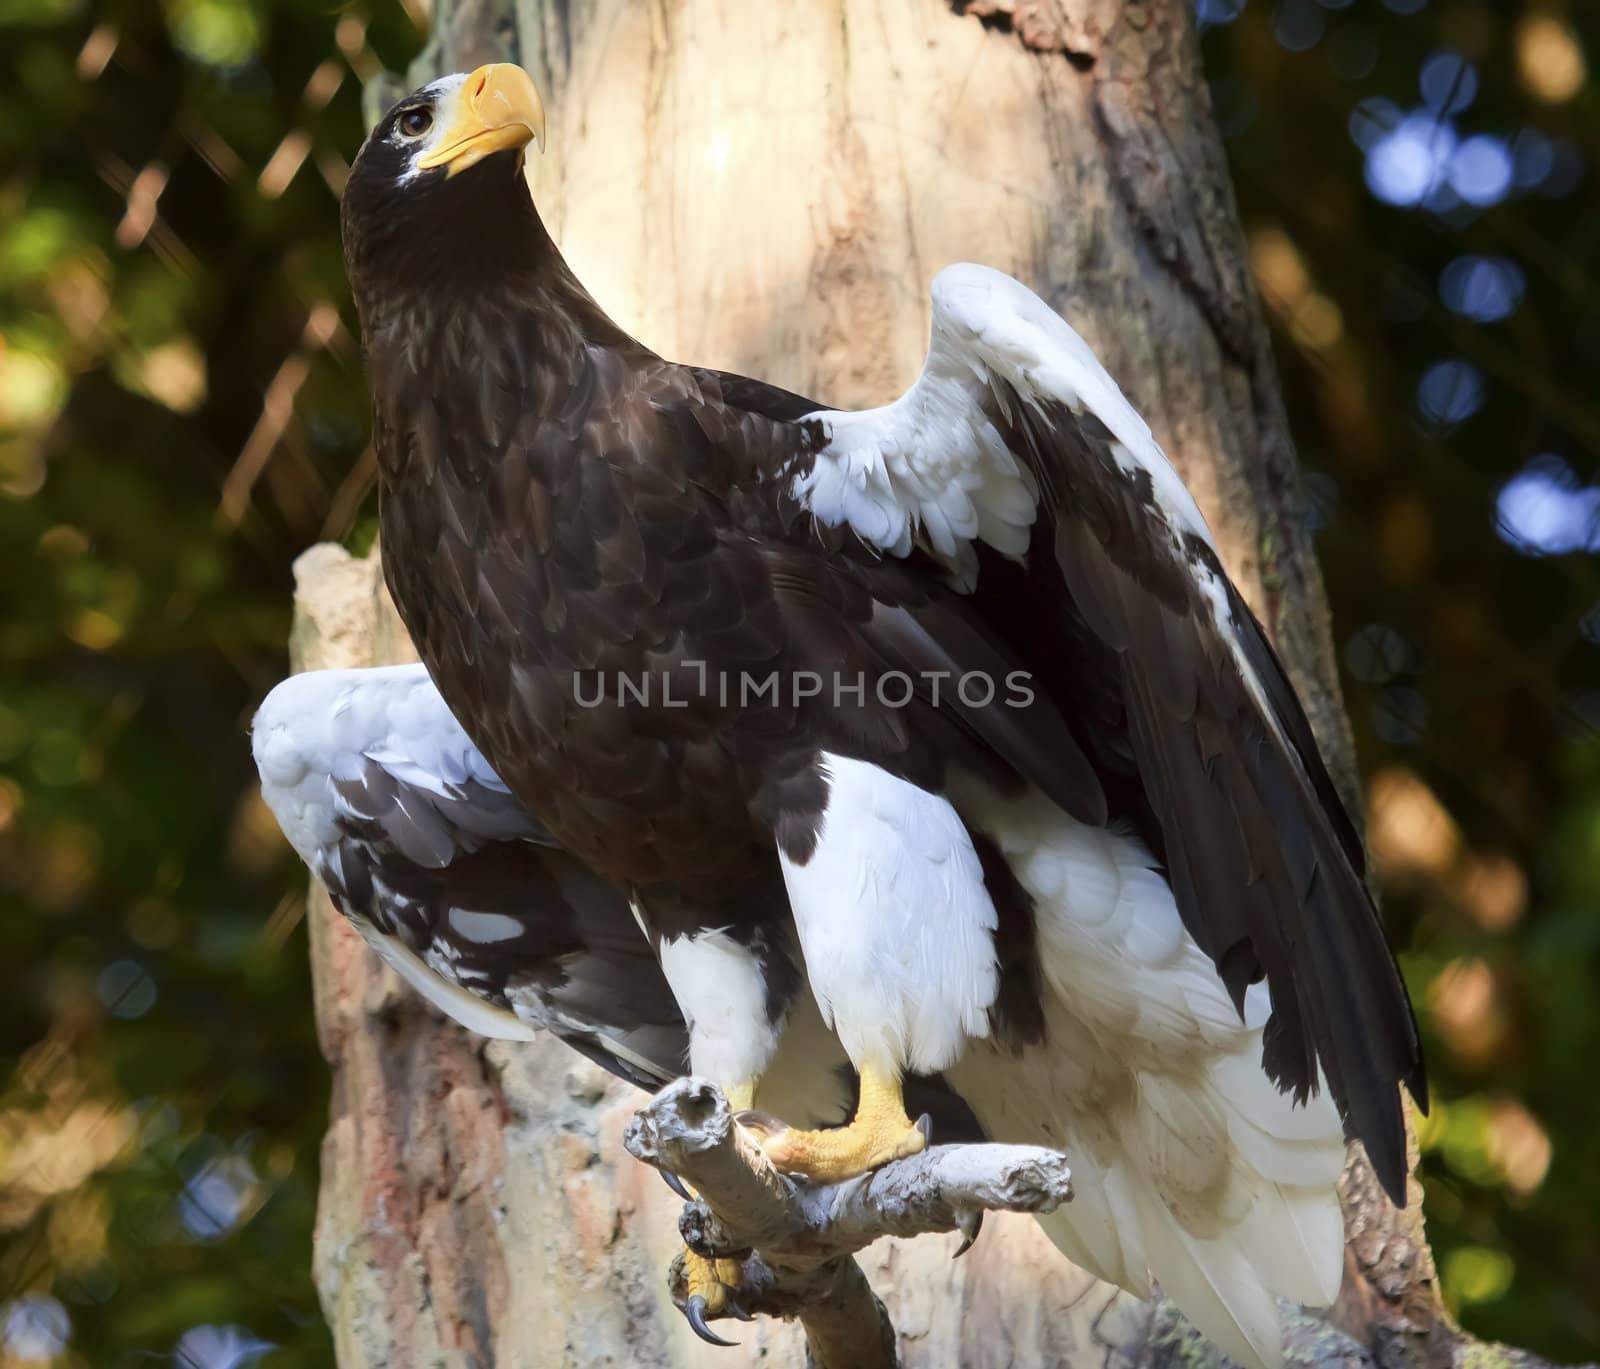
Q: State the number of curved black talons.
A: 6